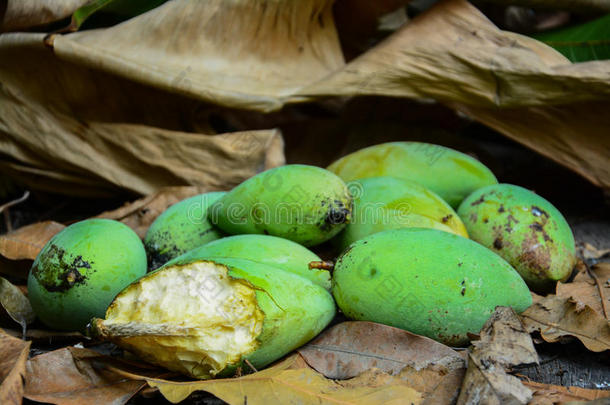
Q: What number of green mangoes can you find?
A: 9